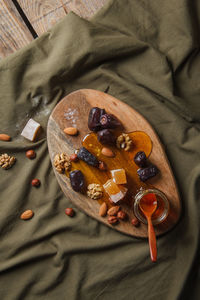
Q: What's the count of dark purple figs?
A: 7